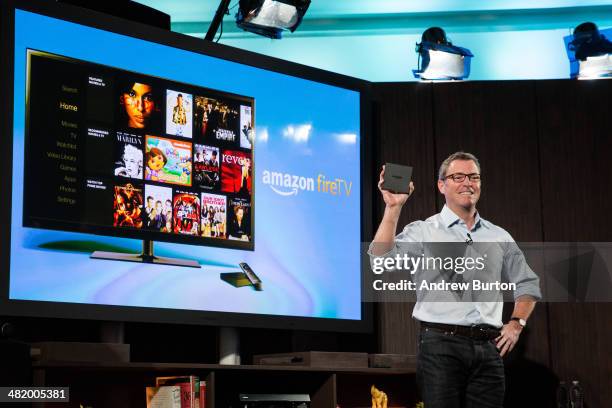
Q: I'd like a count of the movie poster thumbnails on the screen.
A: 13